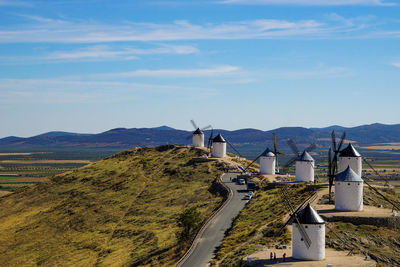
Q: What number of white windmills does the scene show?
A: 7